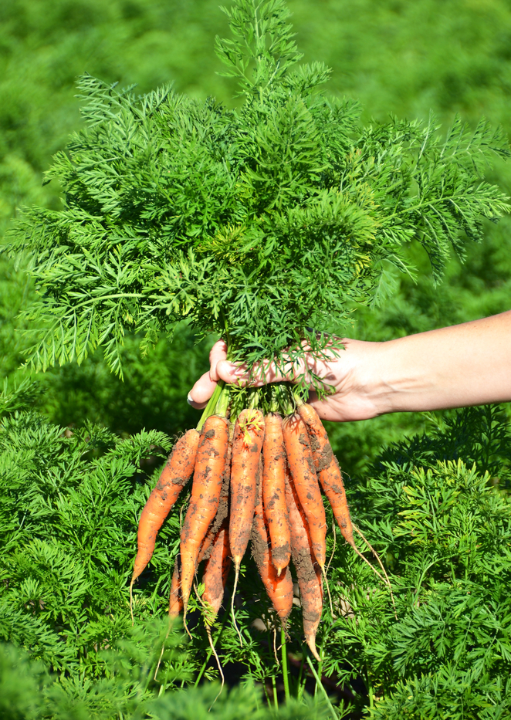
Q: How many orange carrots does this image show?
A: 11